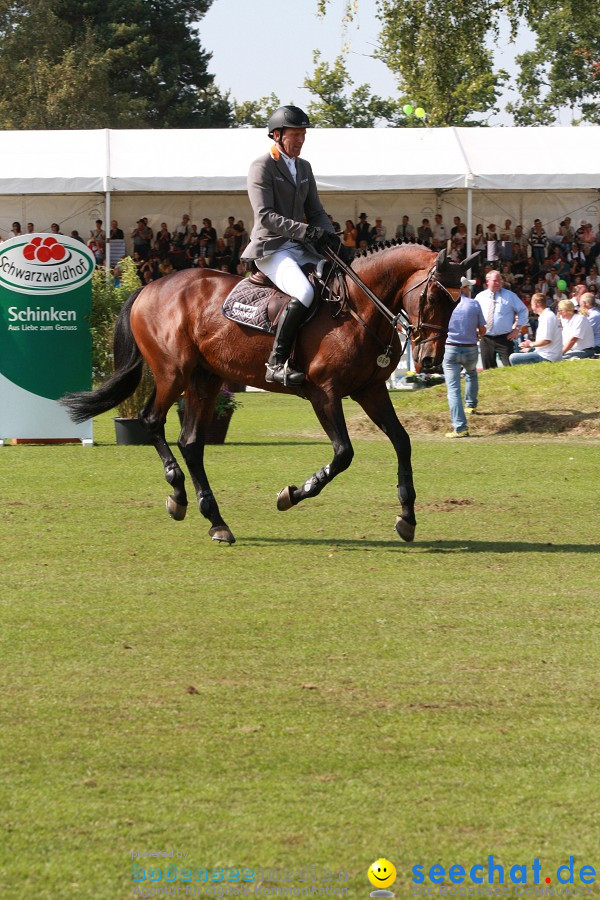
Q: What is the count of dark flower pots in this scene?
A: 2